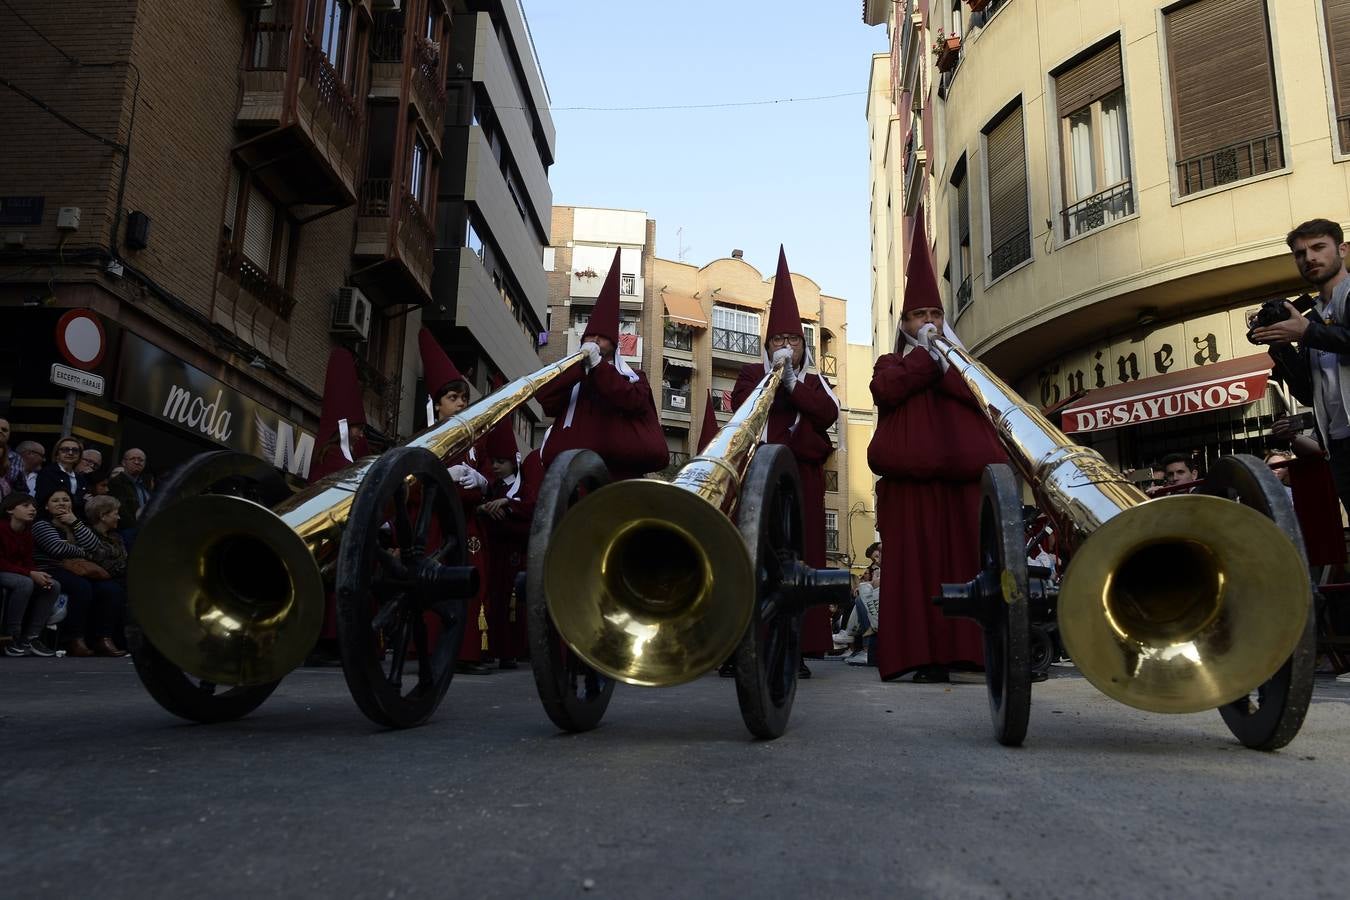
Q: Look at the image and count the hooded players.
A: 3